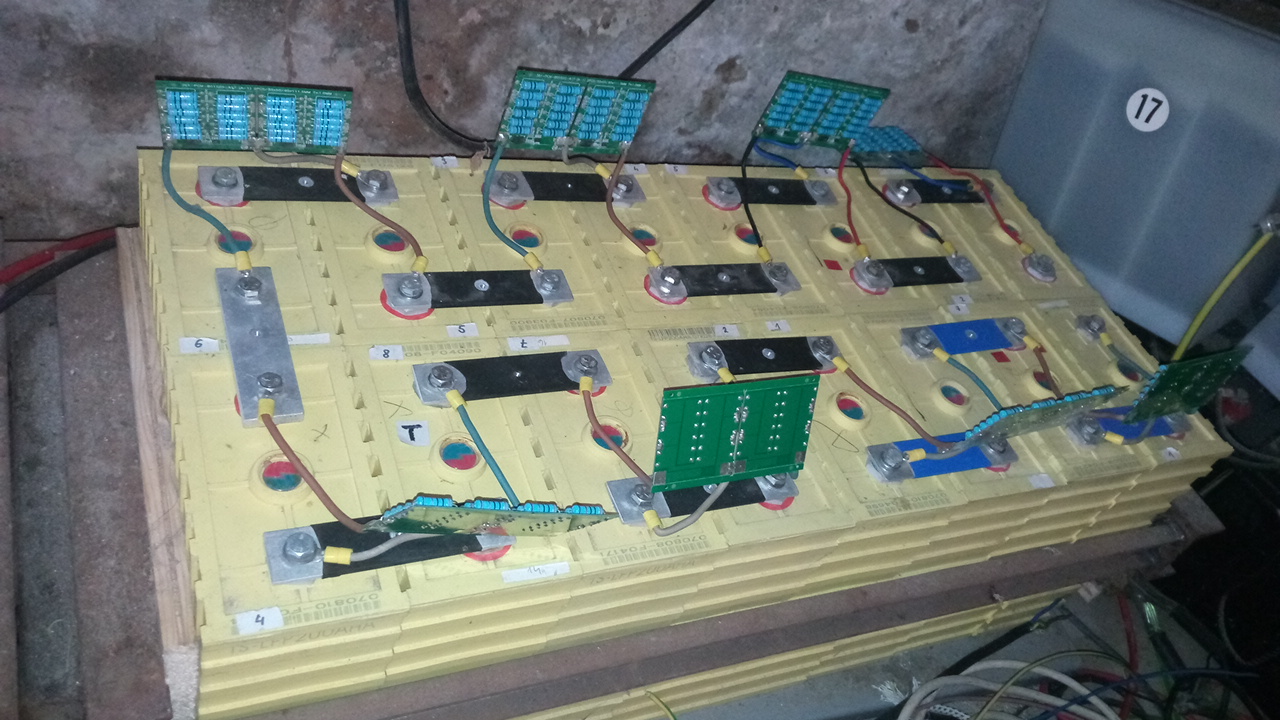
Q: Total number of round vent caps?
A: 15